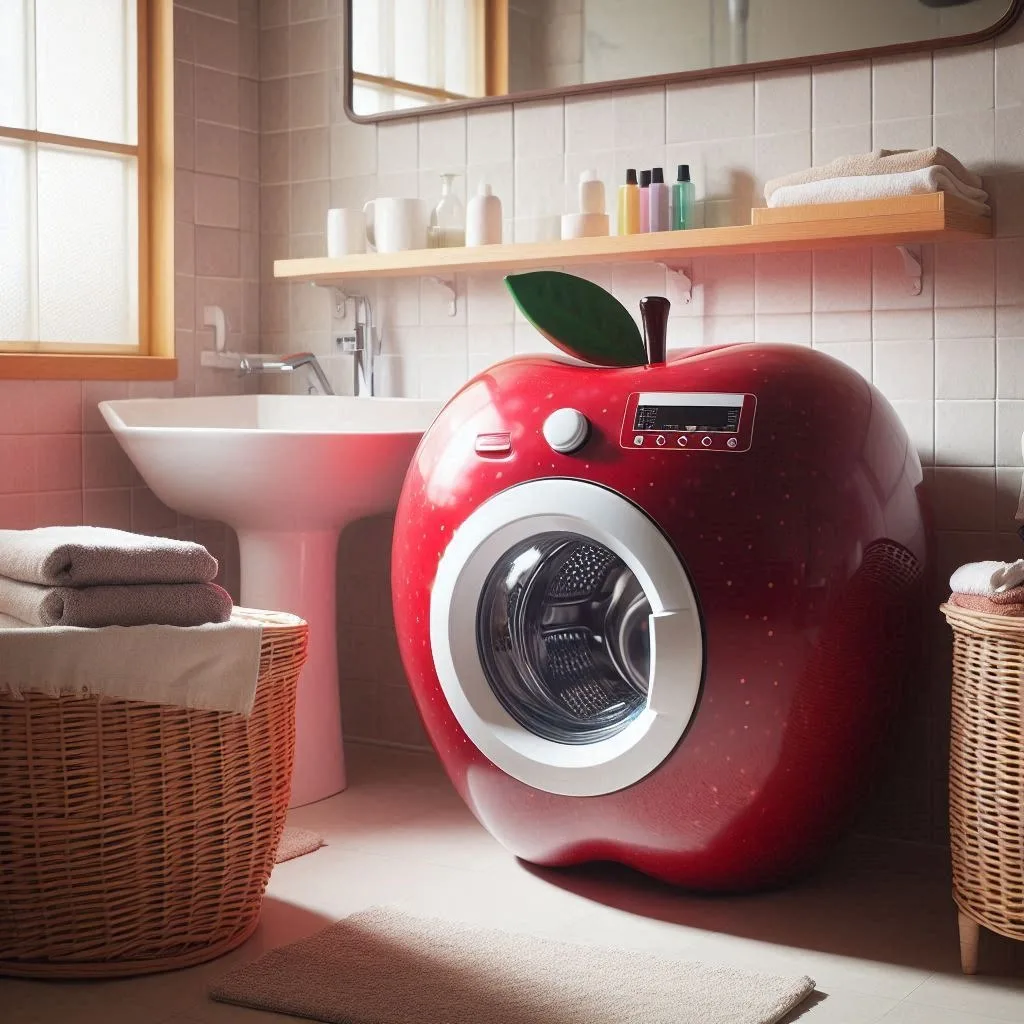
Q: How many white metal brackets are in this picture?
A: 4